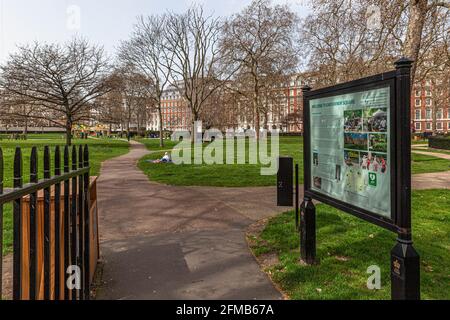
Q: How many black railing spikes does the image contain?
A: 9